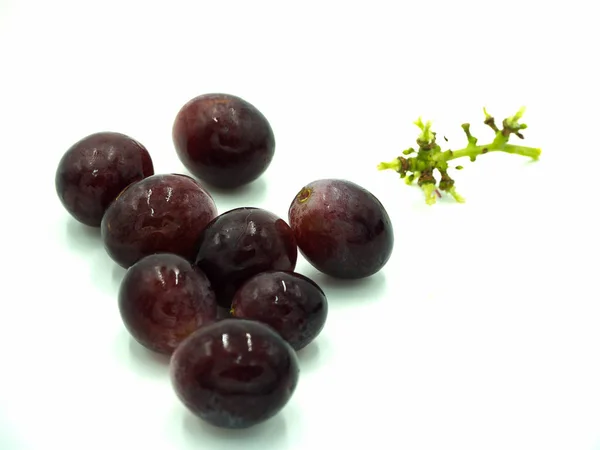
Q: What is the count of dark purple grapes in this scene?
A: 8